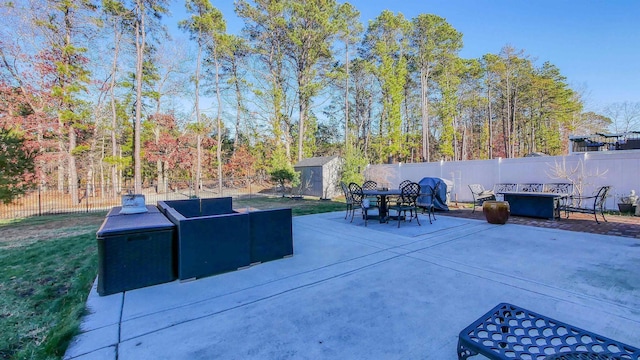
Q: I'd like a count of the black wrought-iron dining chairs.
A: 6